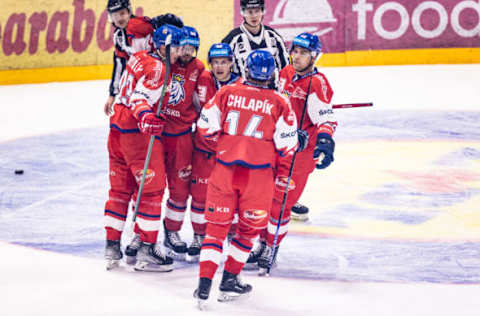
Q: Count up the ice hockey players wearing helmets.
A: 5